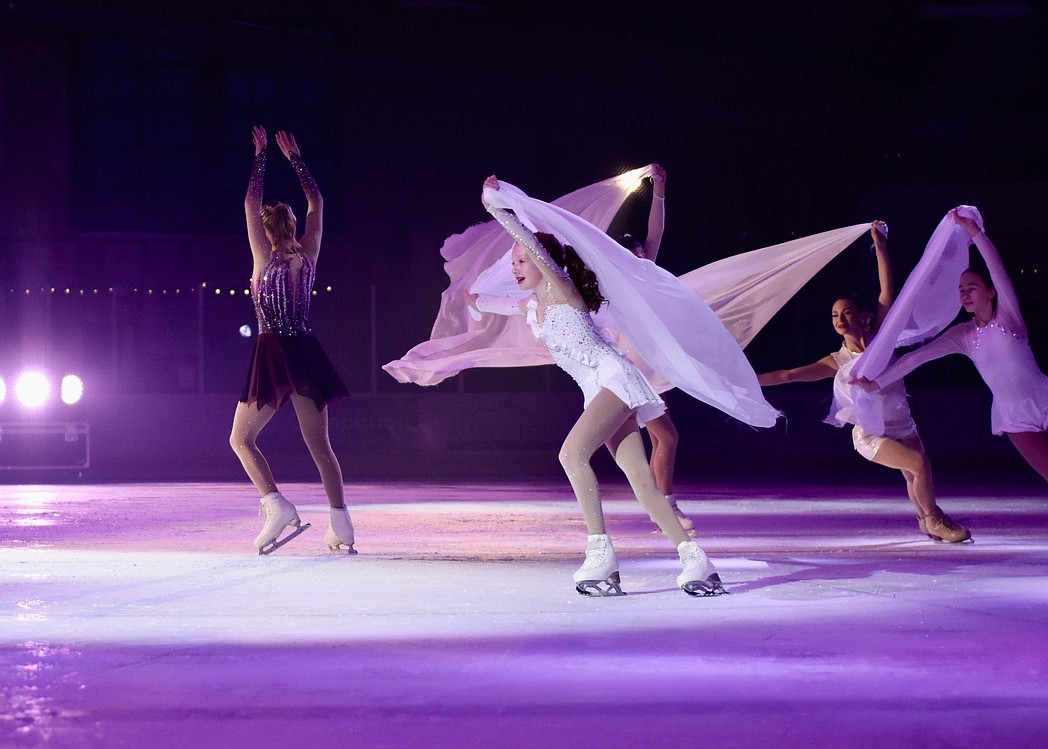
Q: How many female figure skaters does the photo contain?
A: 5